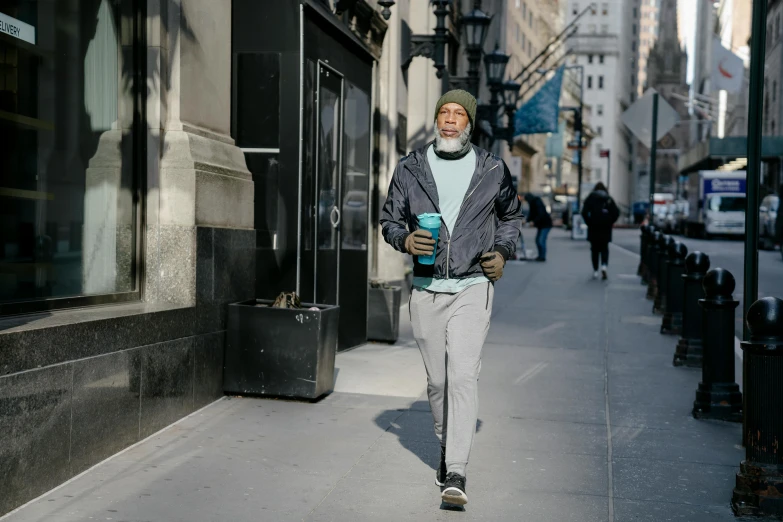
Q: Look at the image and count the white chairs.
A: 0